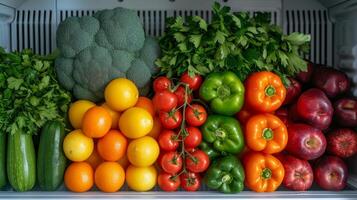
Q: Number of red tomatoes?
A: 12